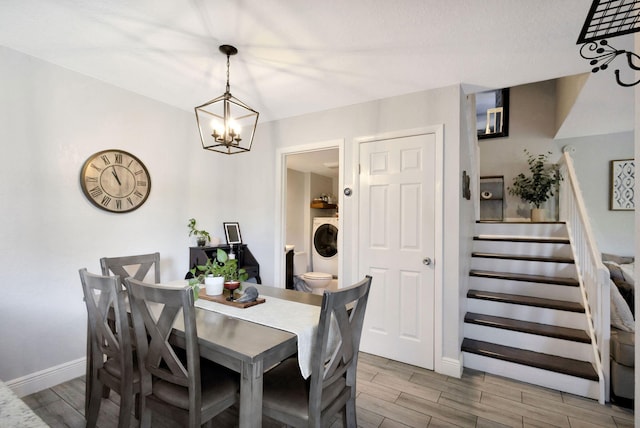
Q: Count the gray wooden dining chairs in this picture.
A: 4